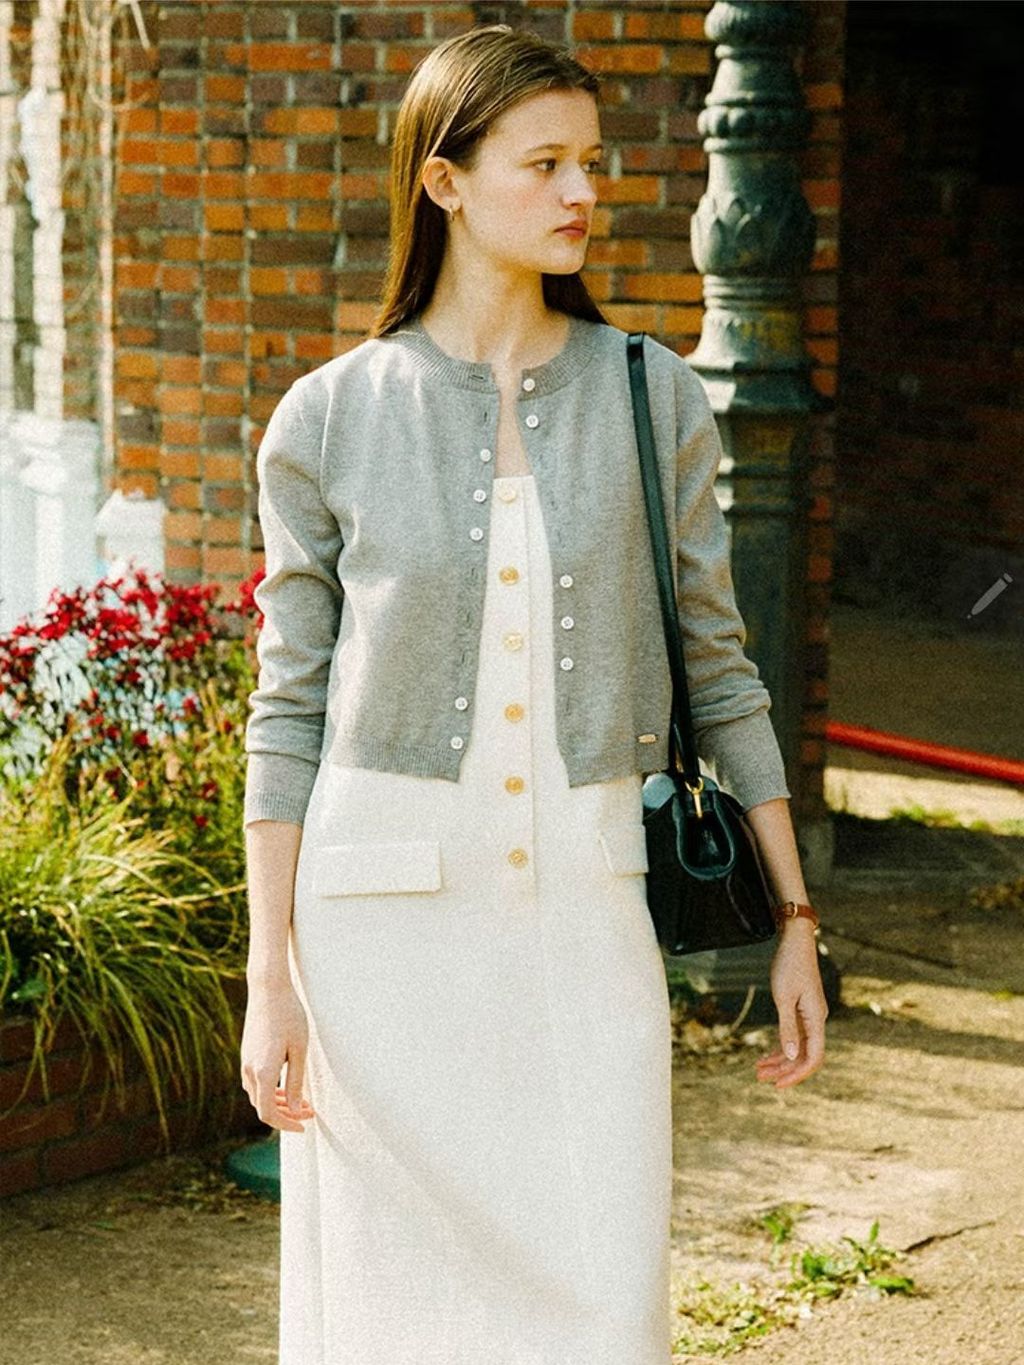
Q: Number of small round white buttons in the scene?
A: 10